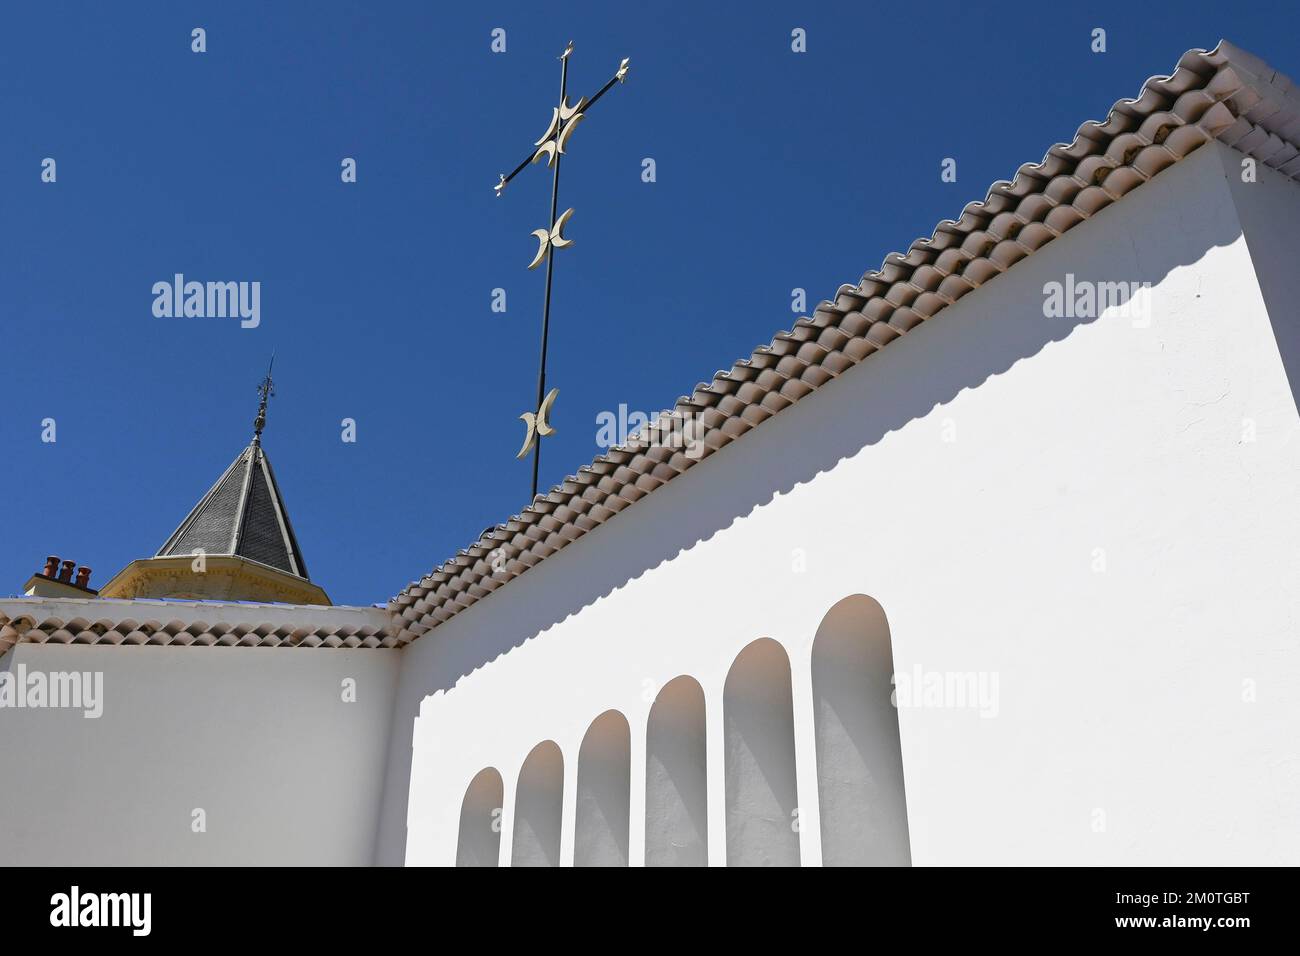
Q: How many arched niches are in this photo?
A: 6